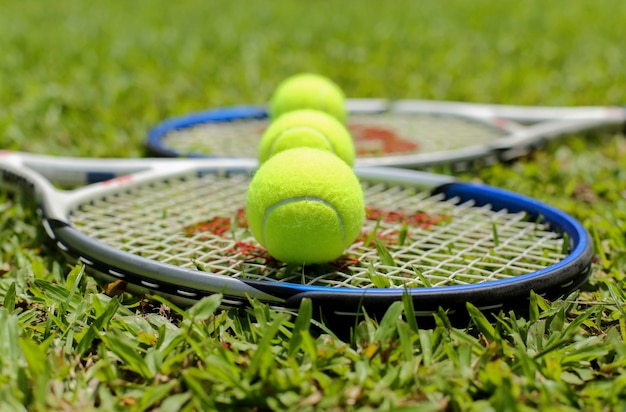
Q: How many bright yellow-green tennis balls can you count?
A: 3